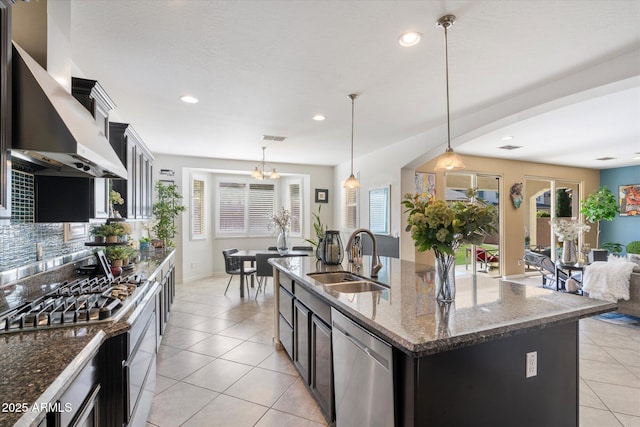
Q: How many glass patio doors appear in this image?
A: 2